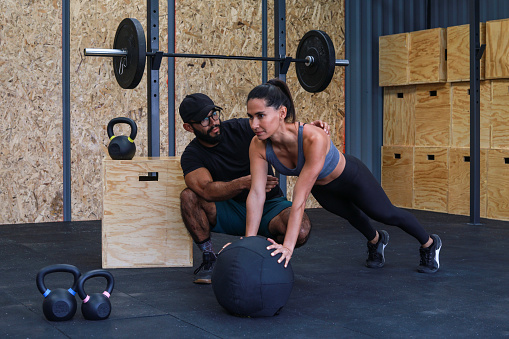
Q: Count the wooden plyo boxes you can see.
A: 13